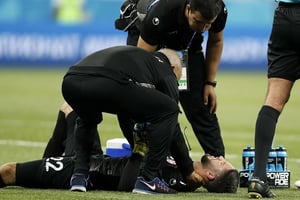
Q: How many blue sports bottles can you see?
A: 3